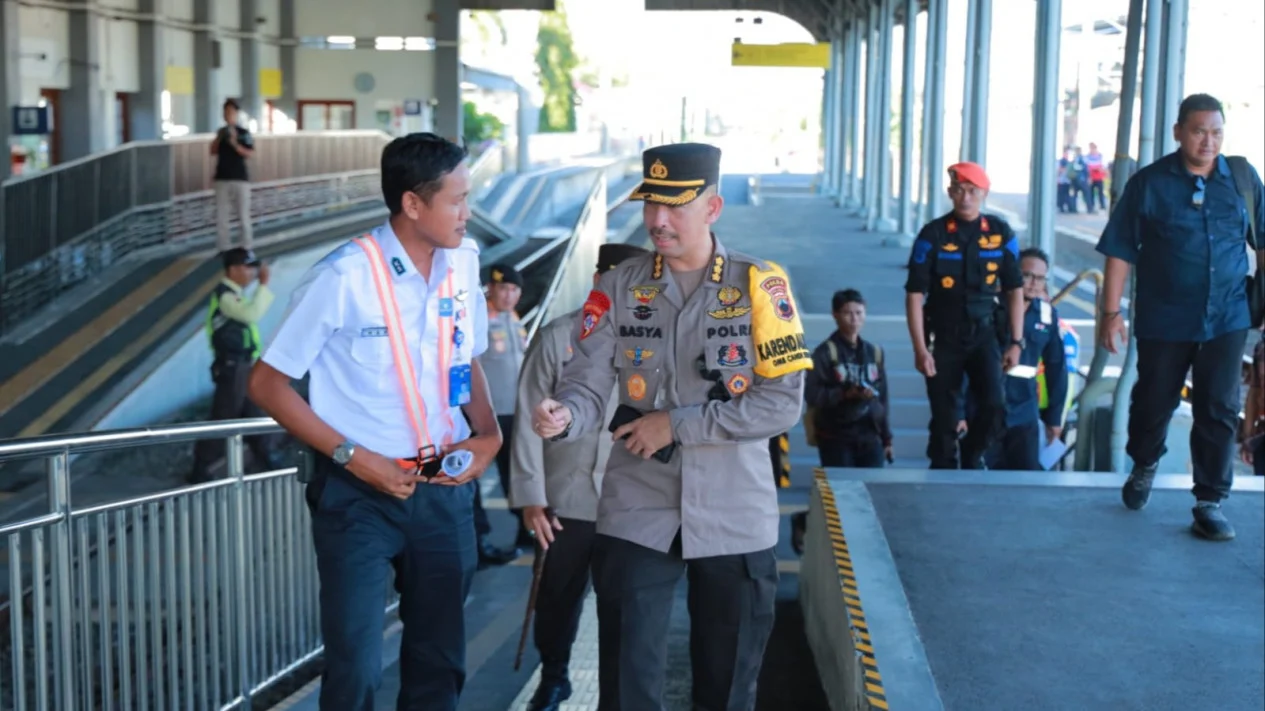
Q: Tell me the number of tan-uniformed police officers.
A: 3